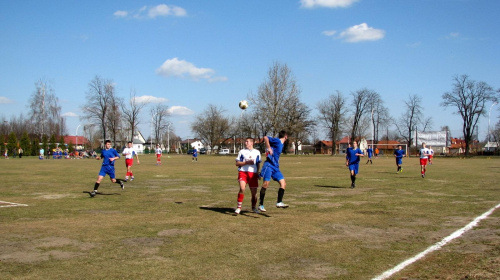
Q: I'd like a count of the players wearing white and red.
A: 5